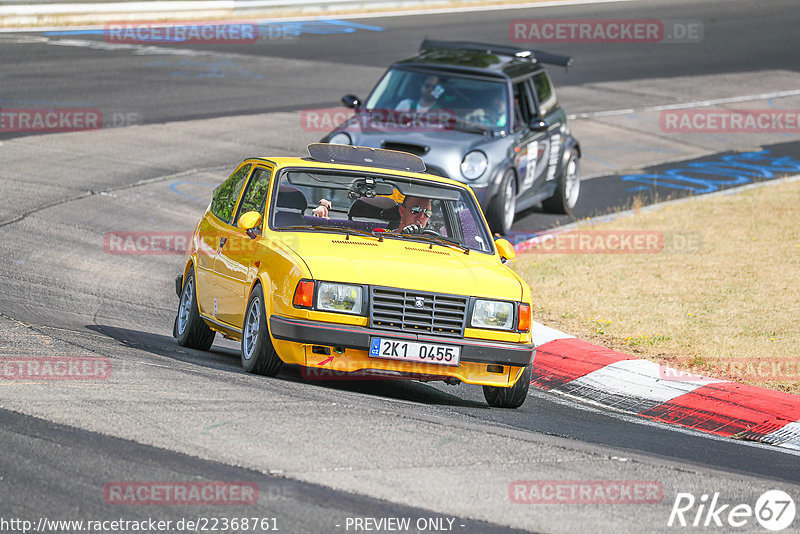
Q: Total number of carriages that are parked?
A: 0